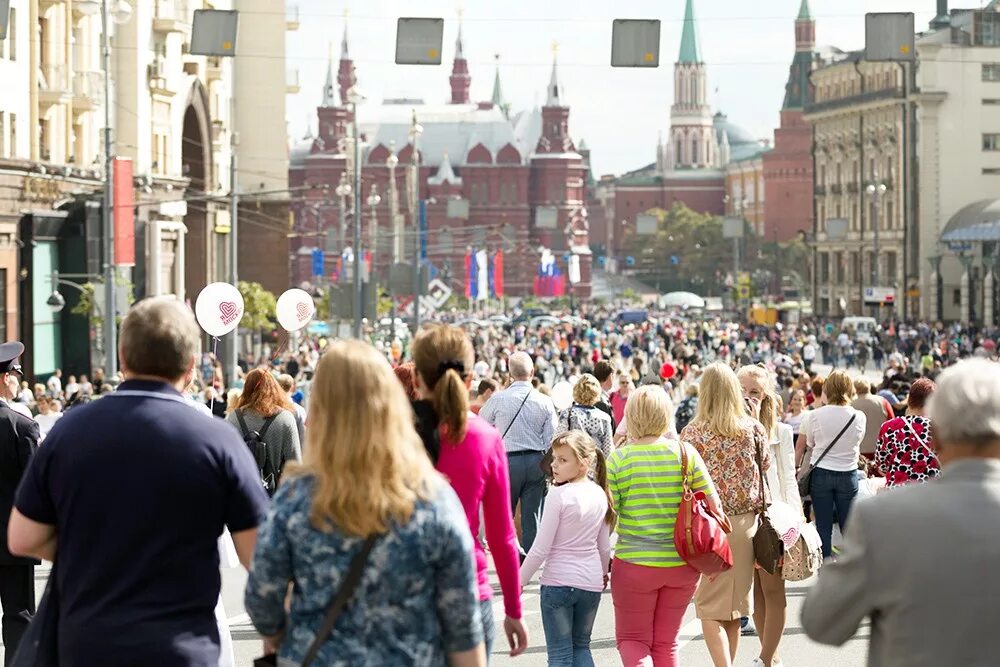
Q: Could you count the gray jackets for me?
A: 1